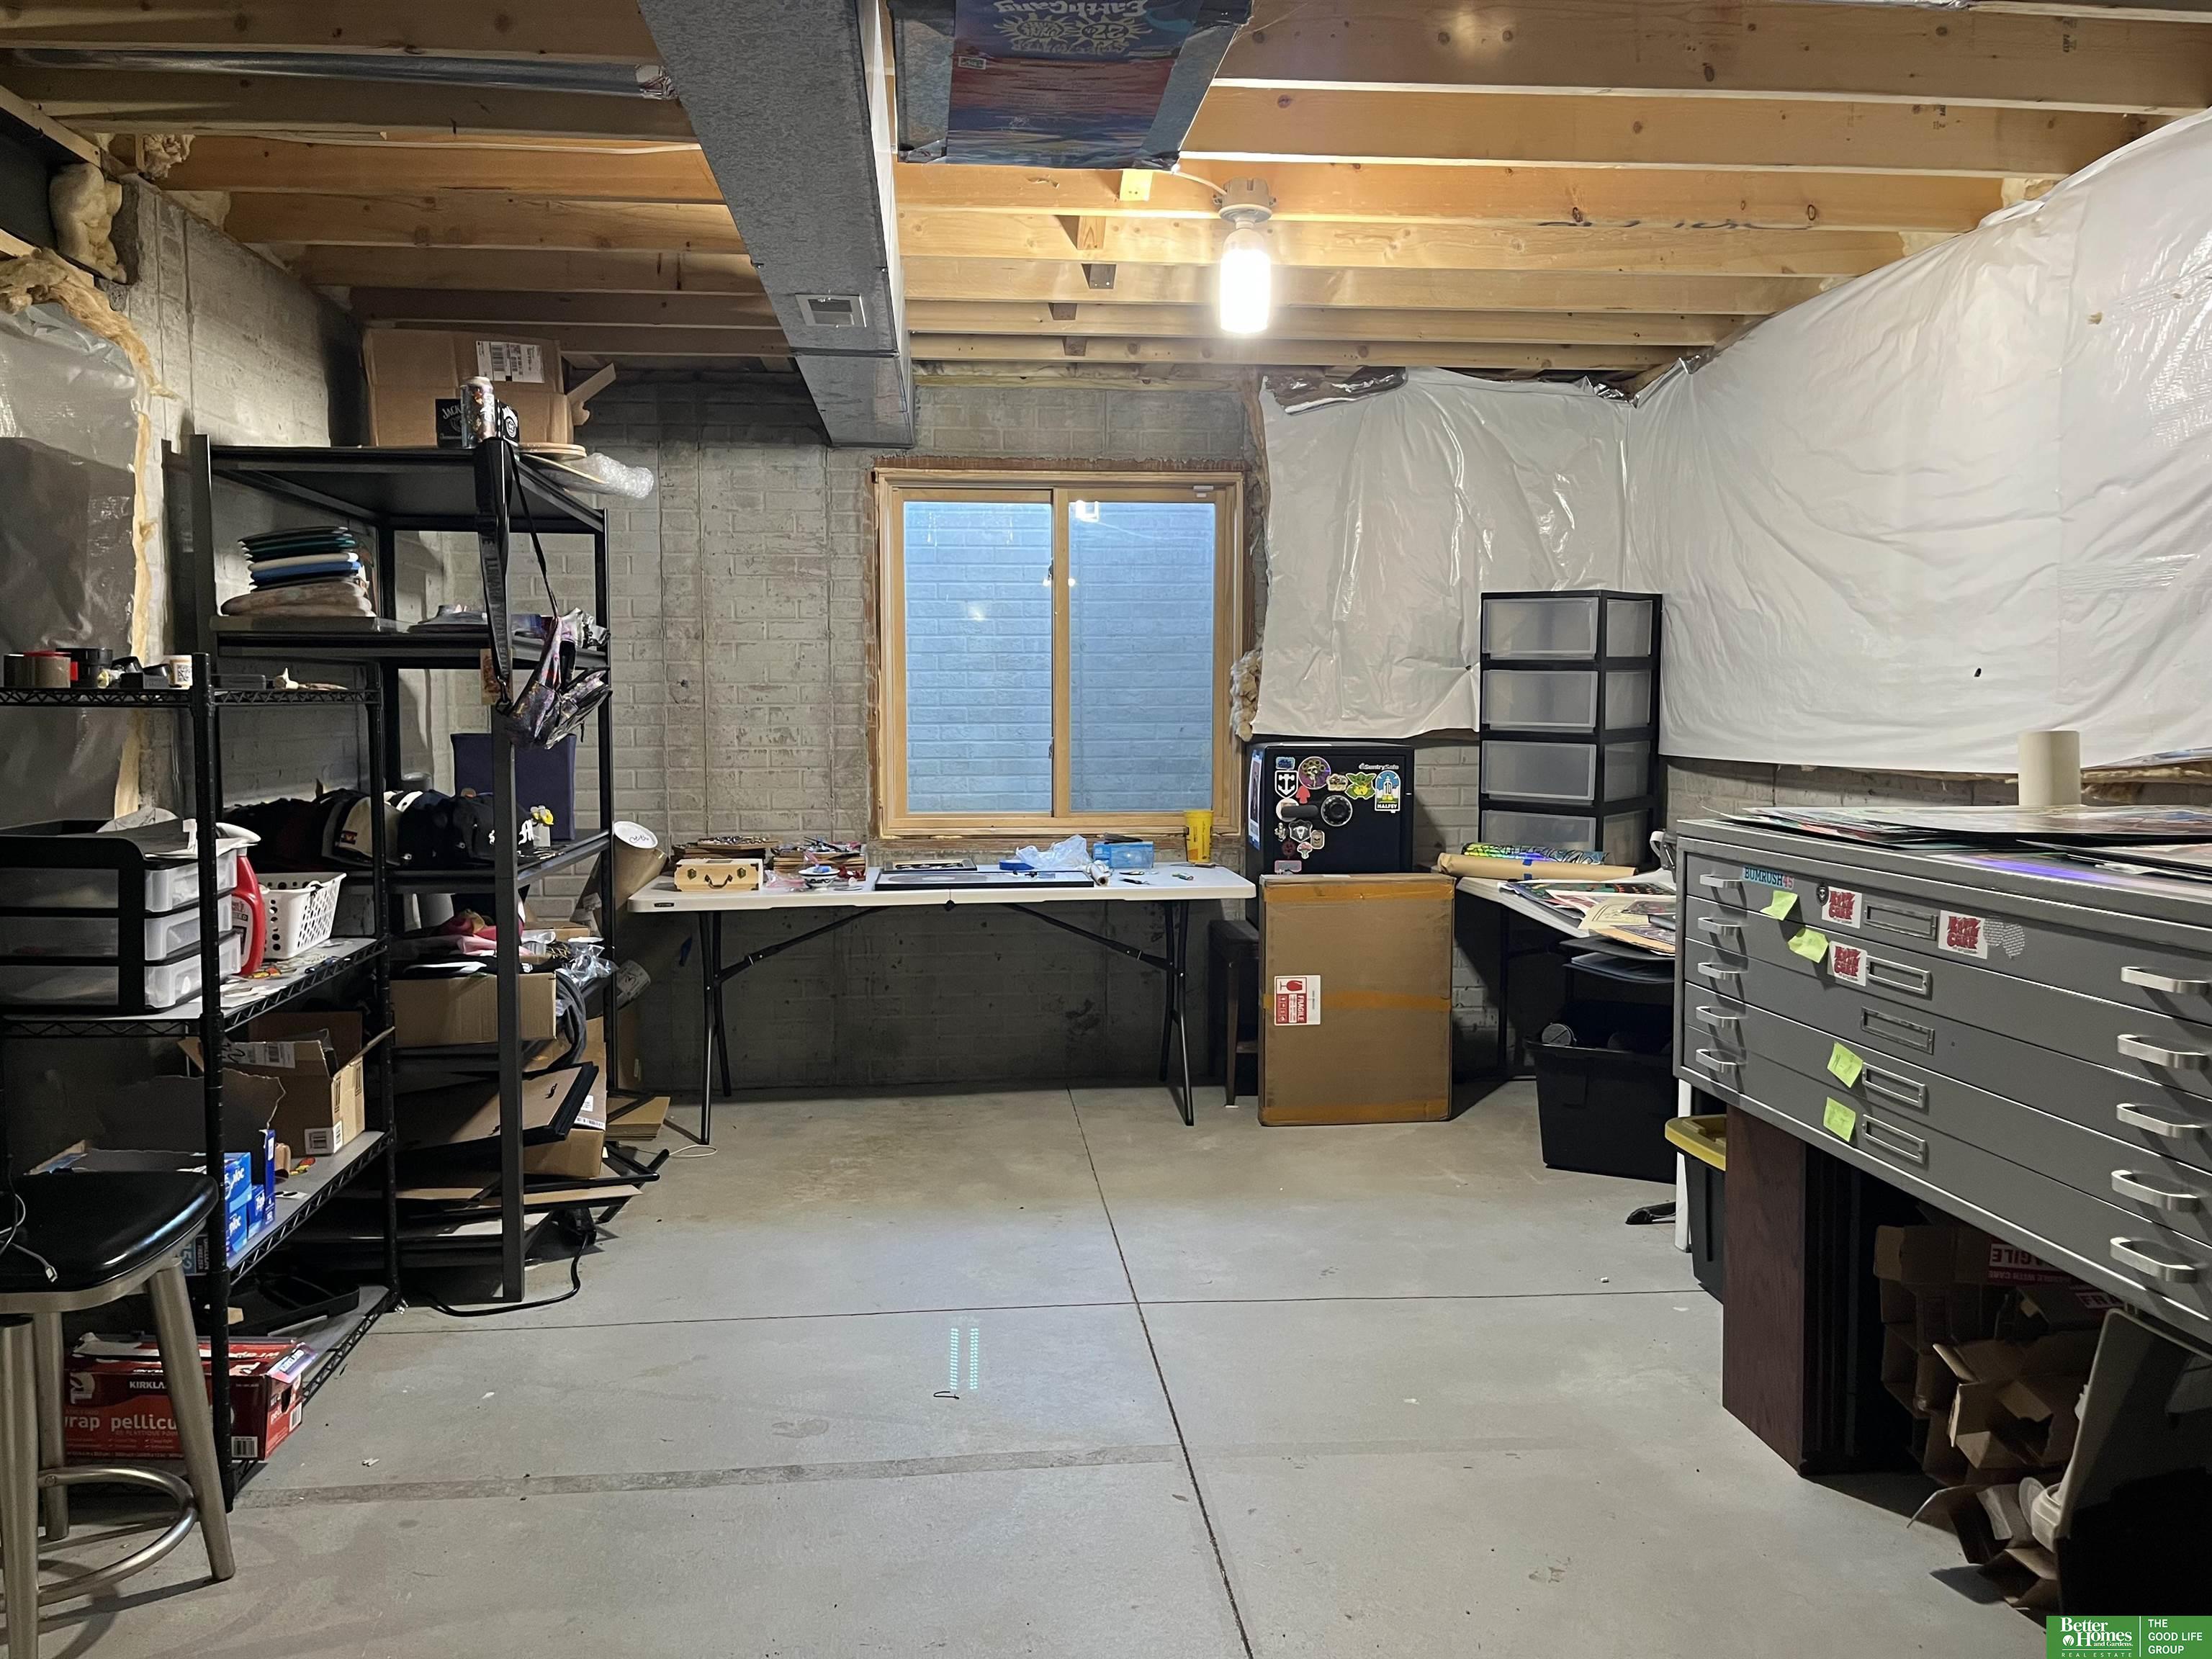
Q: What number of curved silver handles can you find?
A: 10